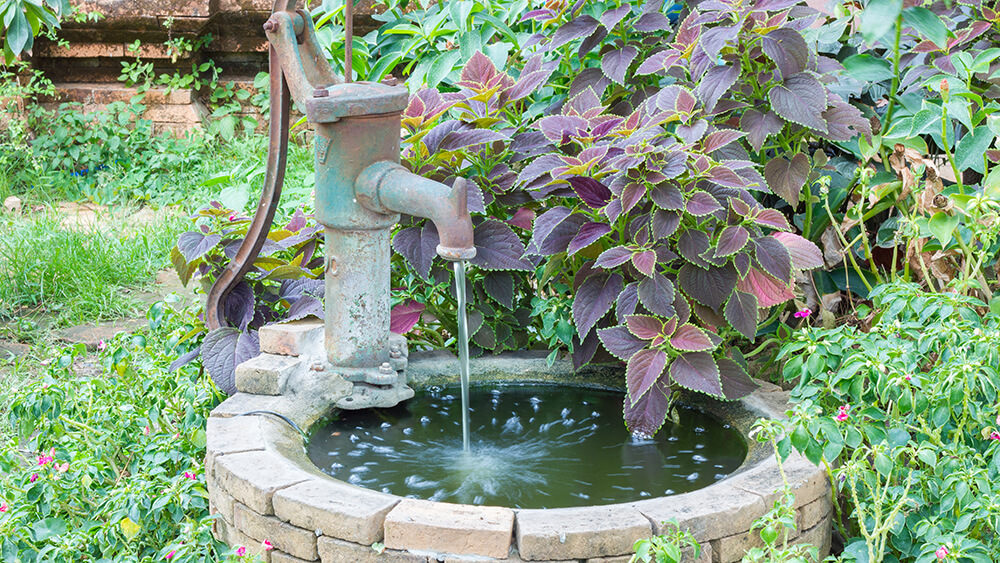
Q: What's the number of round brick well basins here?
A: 1